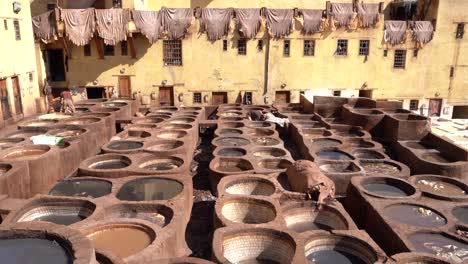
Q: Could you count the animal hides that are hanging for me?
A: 13